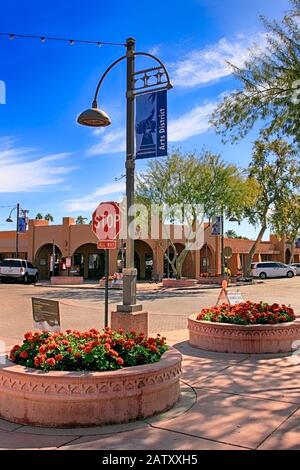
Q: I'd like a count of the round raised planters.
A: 2